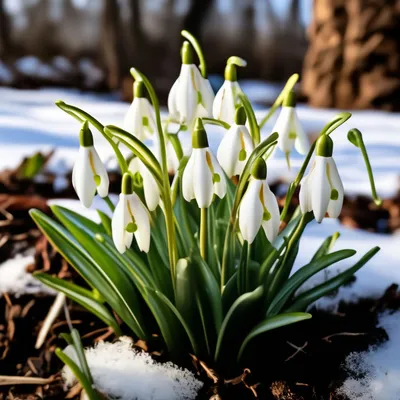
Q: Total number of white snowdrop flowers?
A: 11